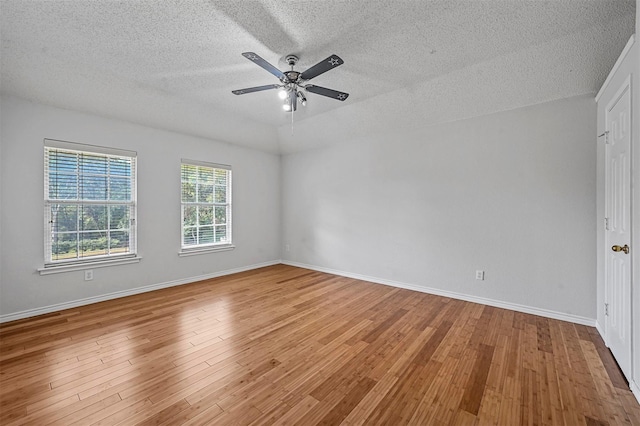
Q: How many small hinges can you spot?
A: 3